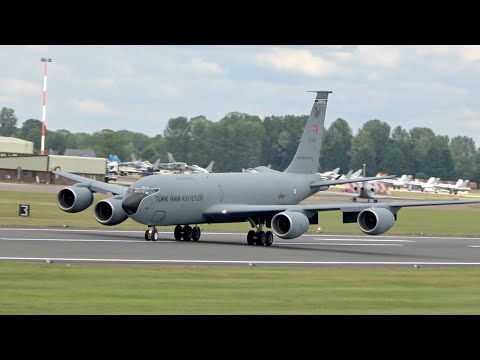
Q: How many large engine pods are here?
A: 4